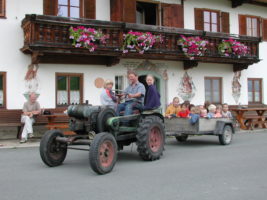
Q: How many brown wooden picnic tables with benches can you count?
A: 2